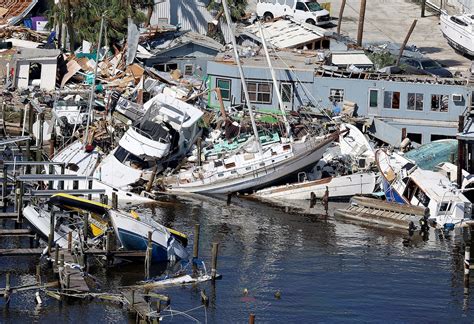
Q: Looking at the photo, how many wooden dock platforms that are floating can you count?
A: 1